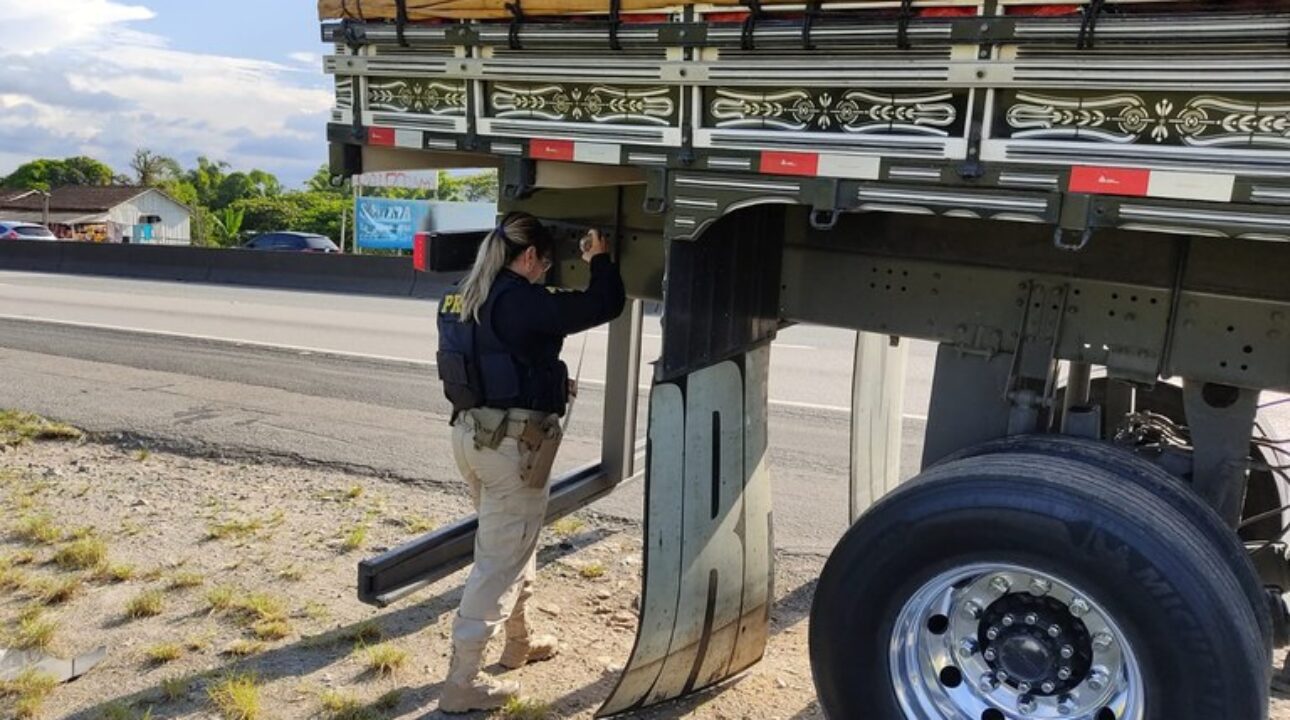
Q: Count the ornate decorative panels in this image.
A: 4